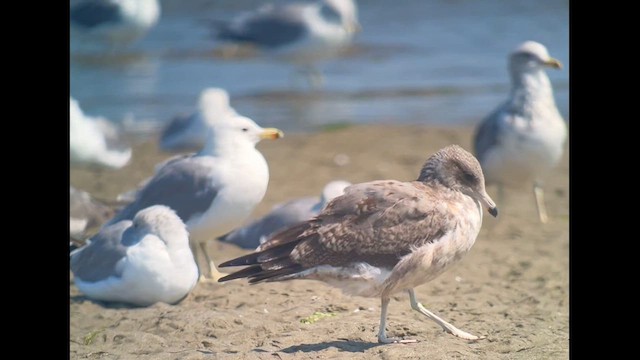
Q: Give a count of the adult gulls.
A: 8